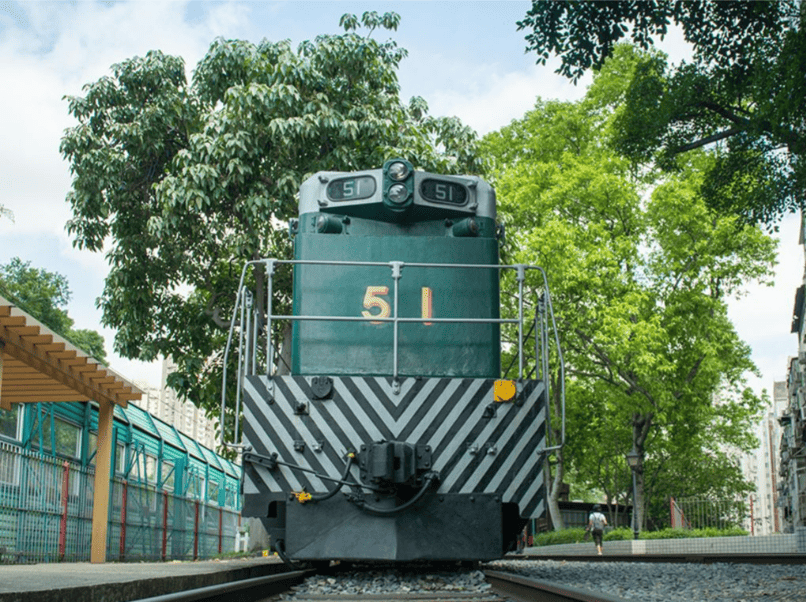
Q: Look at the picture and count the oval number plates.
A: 2